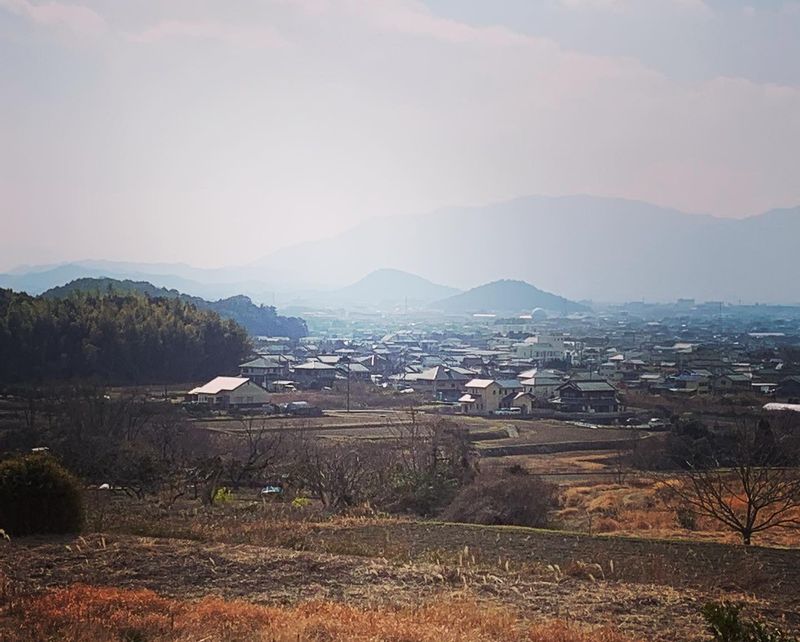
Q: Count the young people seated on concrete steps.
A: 0